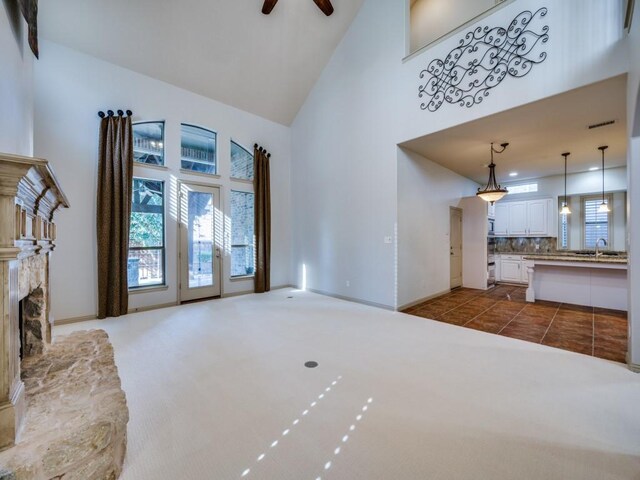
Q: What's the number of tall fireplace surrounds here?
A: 1